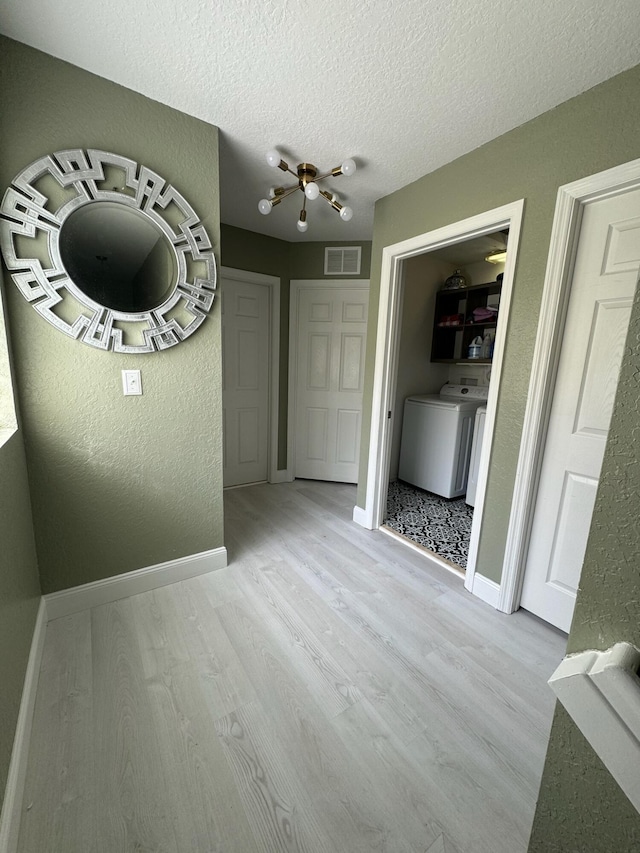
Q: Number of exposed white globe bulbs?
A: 8